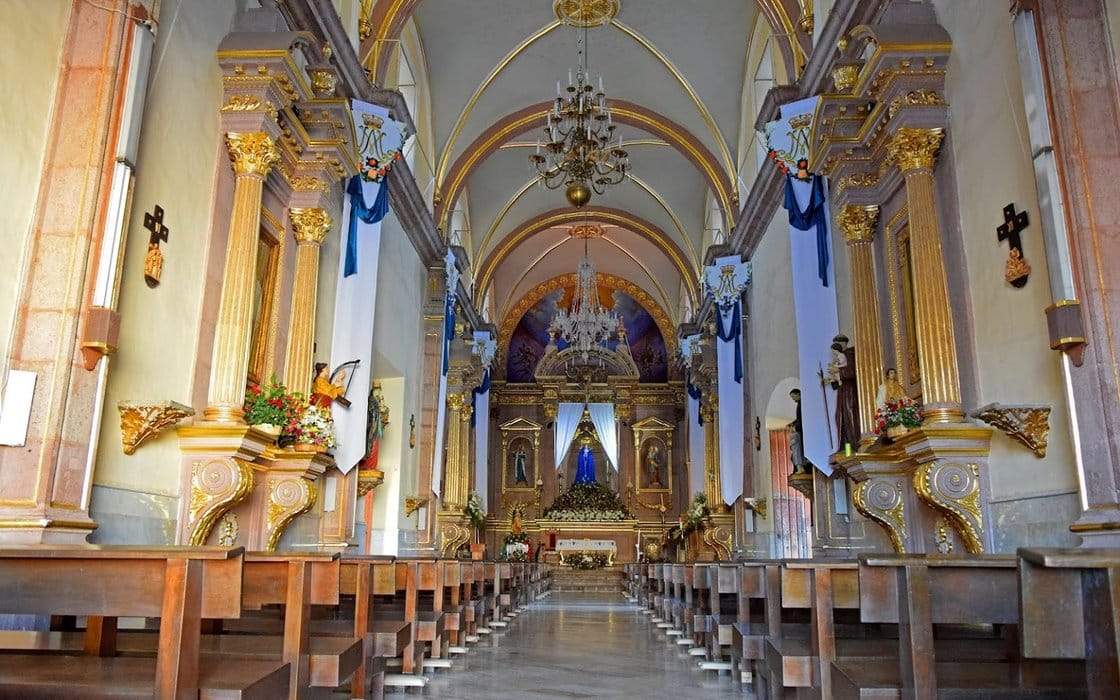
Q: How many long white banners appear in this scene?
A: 6